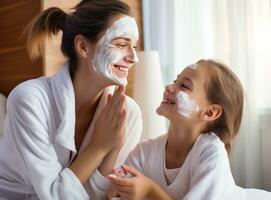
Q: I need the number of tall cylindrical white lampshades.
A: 1